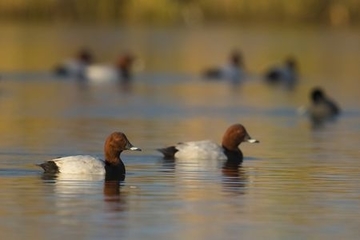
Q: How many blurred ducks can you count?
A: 5